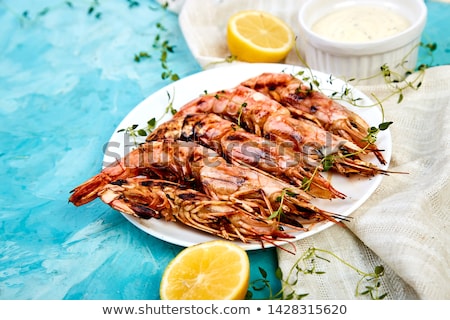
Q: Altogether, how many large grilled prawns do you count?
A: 5